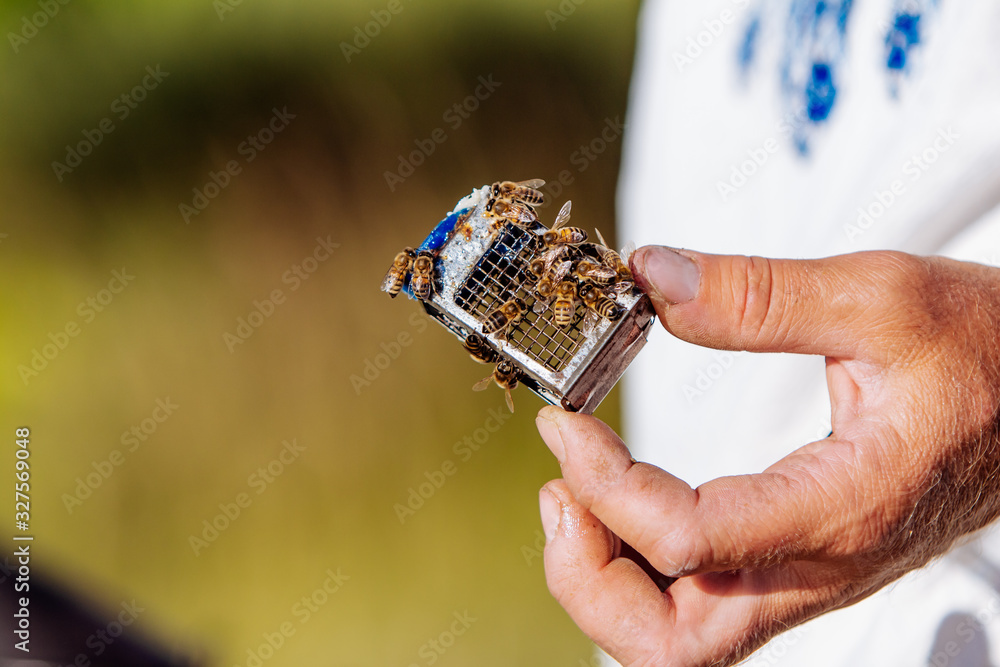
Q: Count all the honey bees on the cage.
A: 14